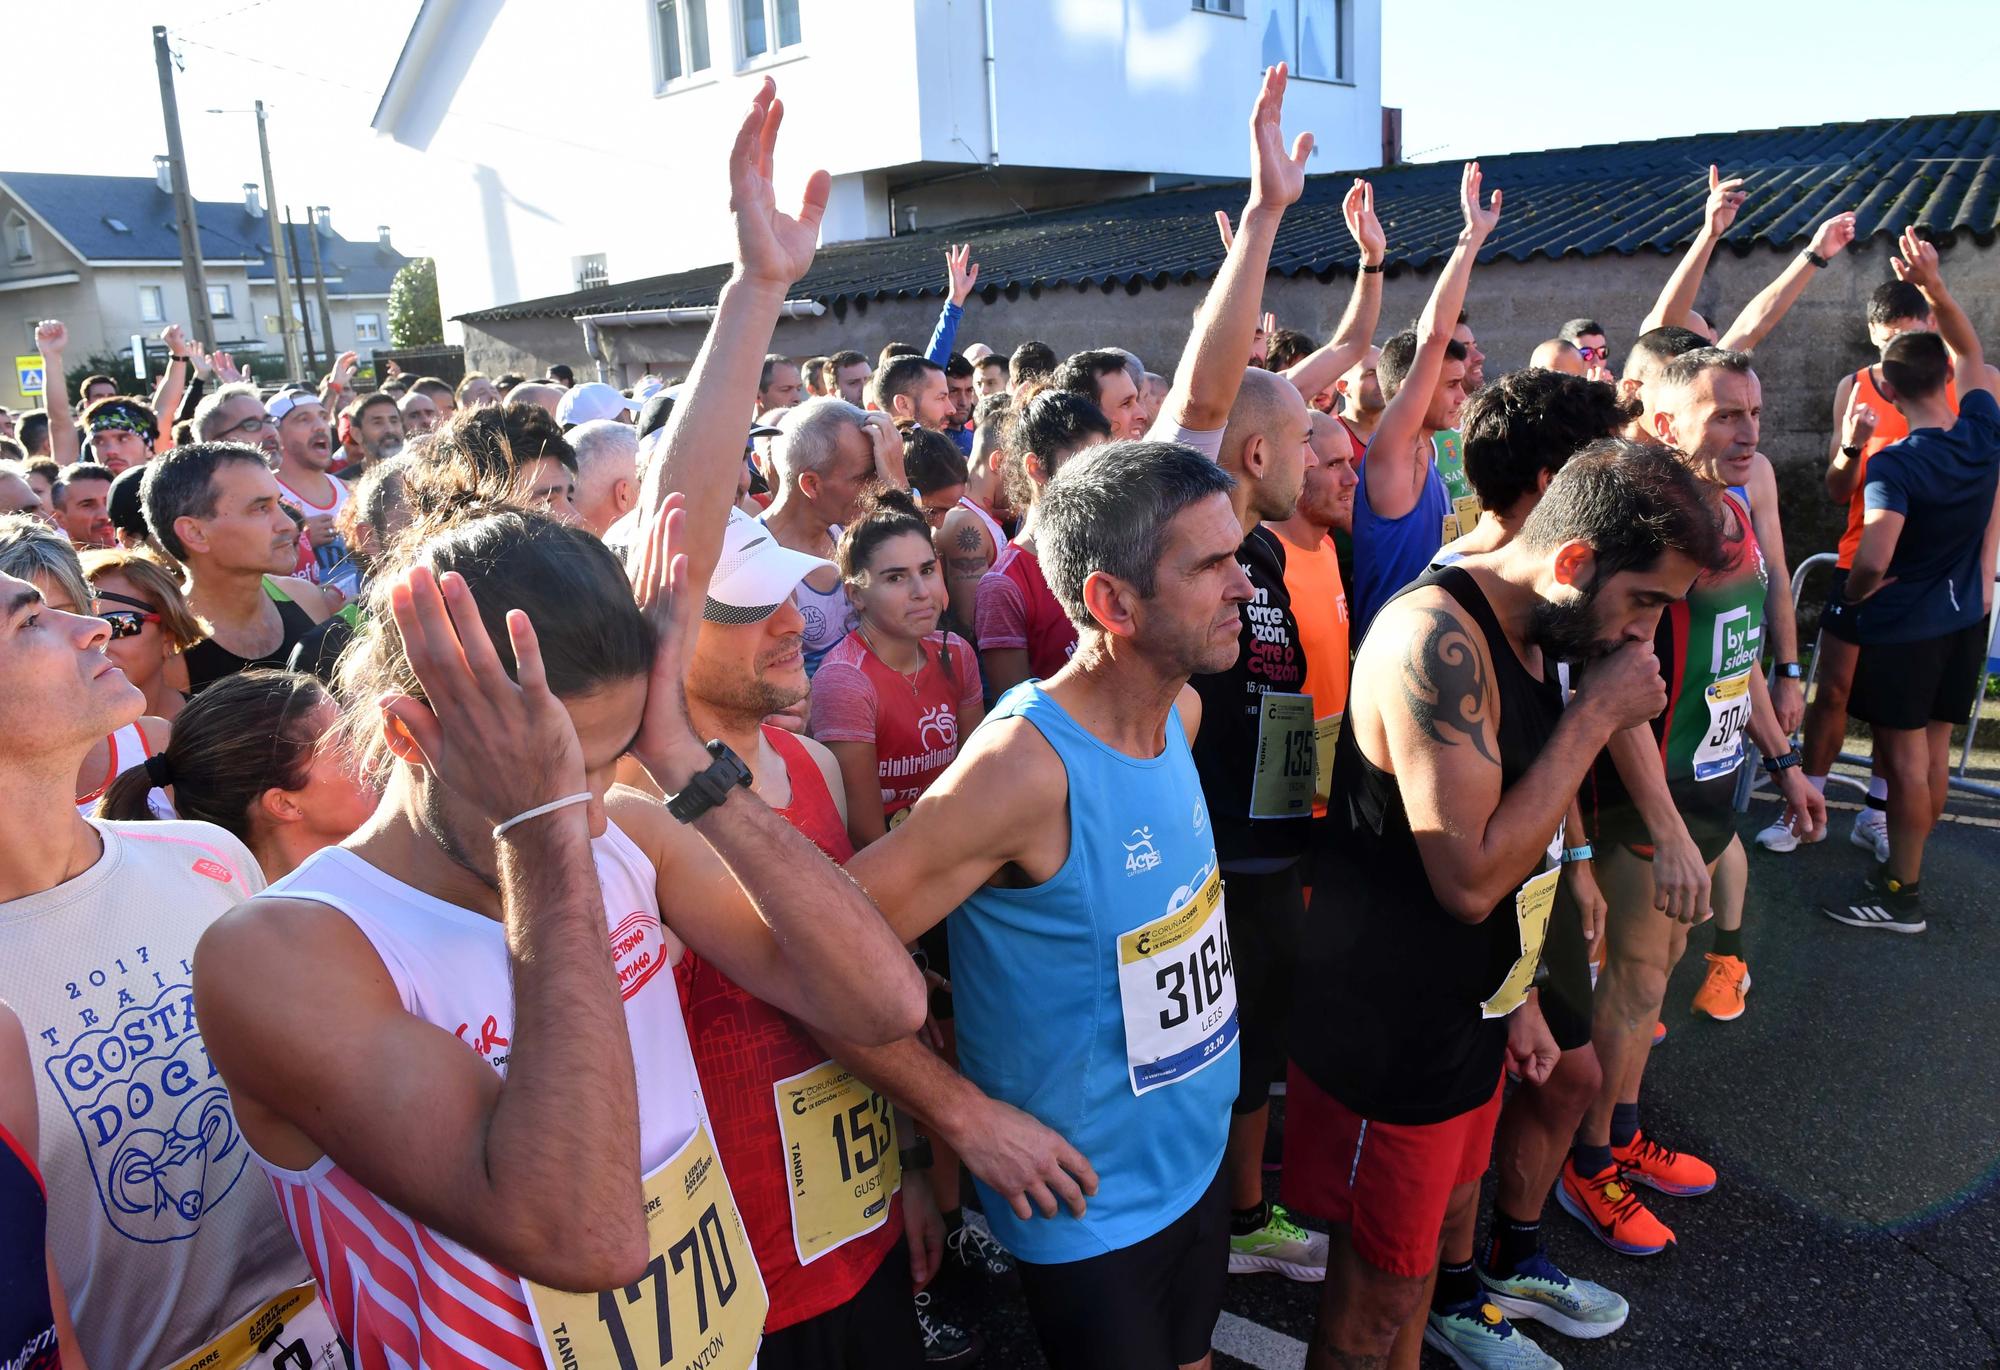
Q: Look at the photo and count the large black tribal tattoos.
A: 1